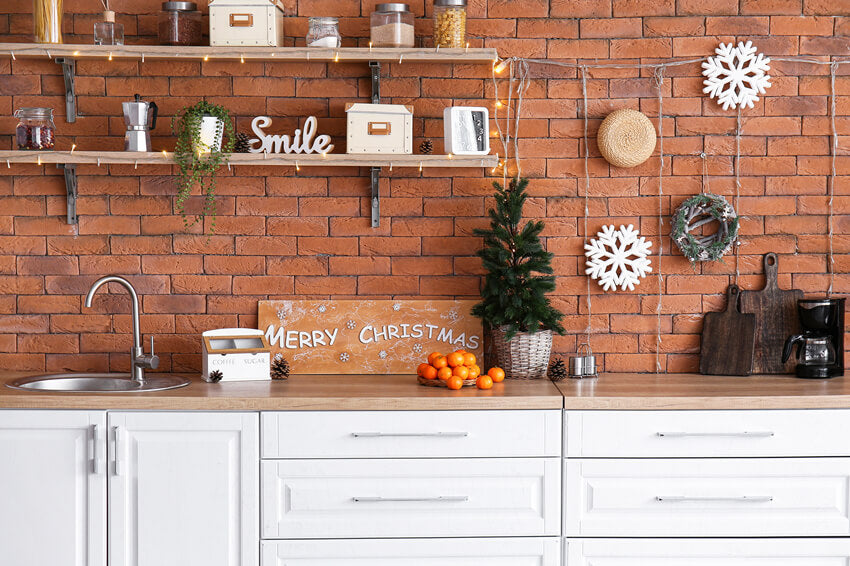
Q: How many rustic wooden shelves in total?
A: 2